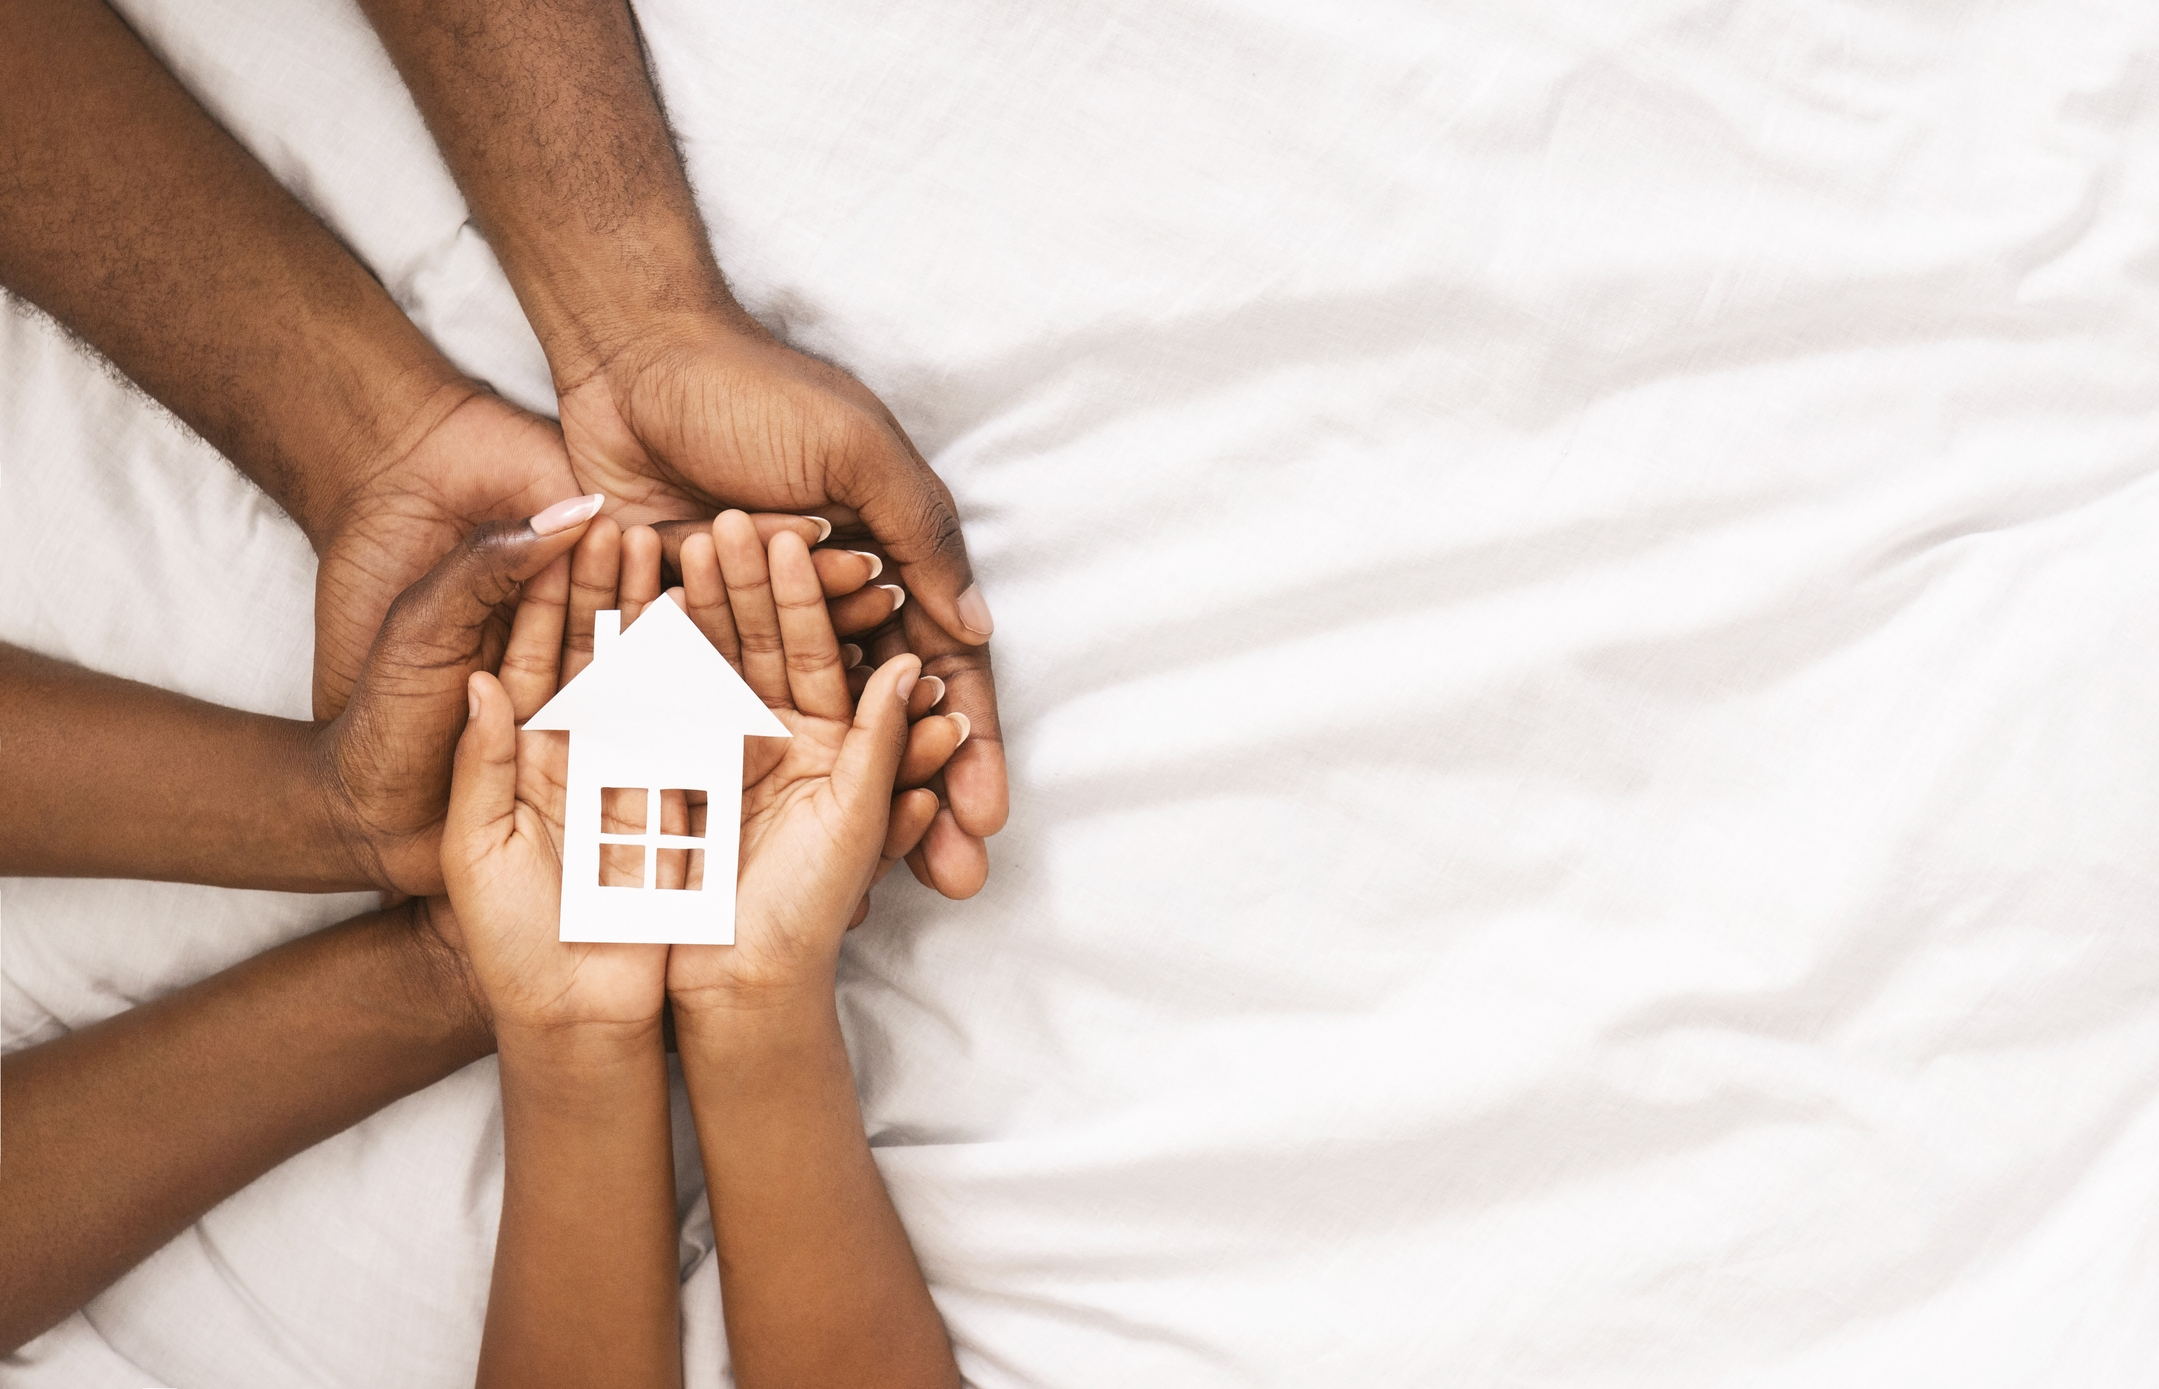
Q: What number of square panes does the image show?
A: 4